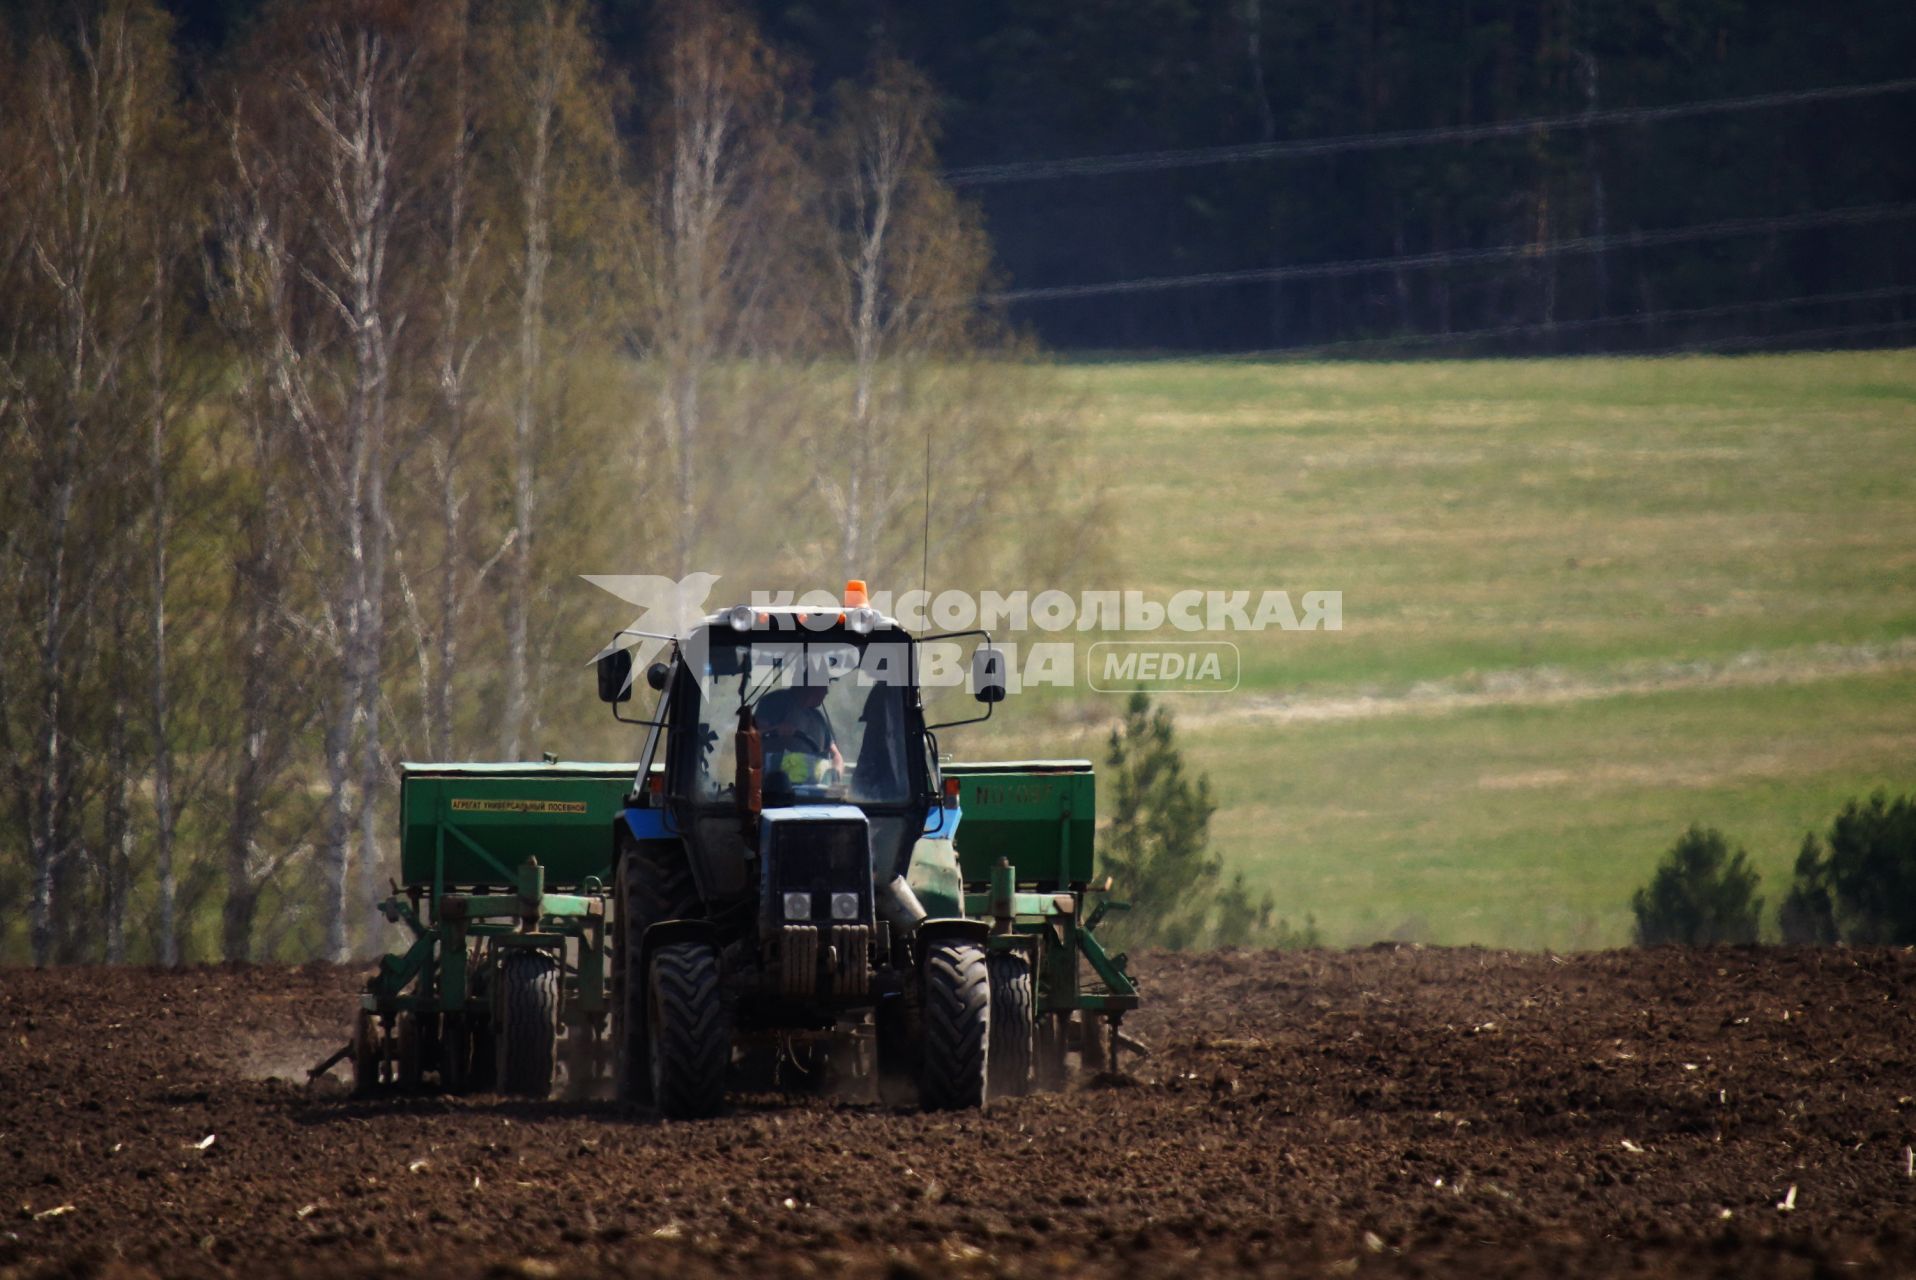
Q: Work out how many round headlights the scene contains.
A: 2